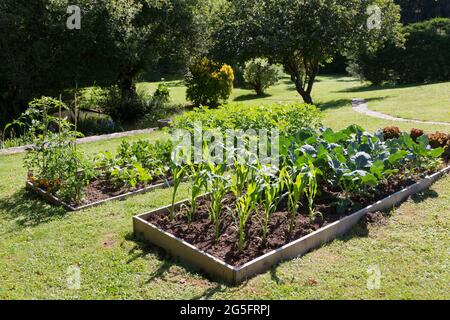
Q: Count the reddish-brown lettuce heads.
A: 3